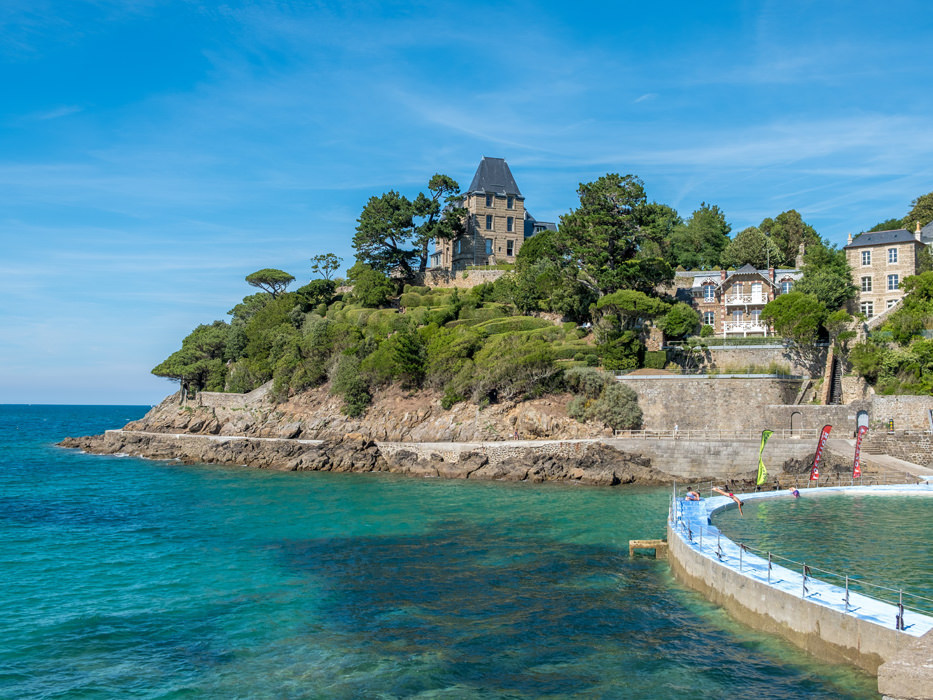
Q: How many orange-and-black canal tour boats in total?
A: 0